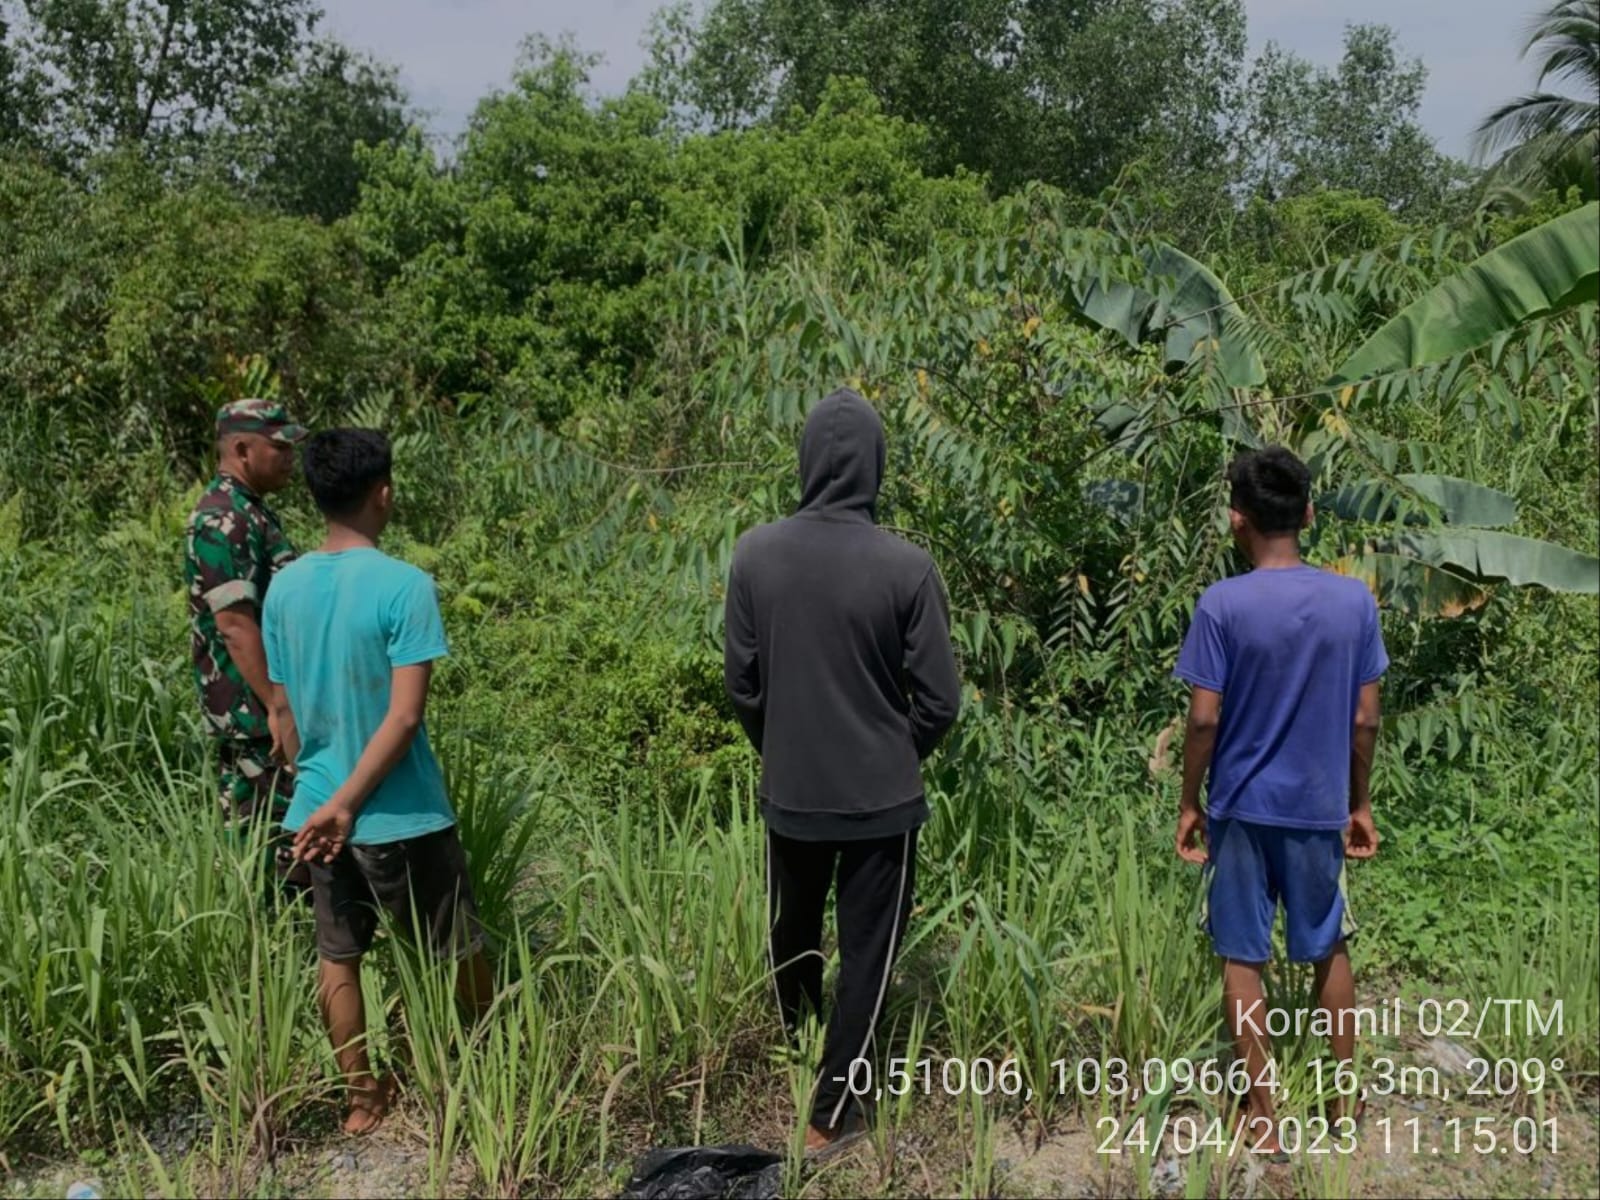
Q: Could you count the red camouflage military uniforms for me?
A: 0